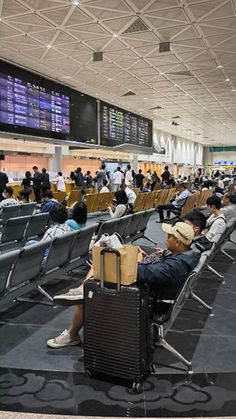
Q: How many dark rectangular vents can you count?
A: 2